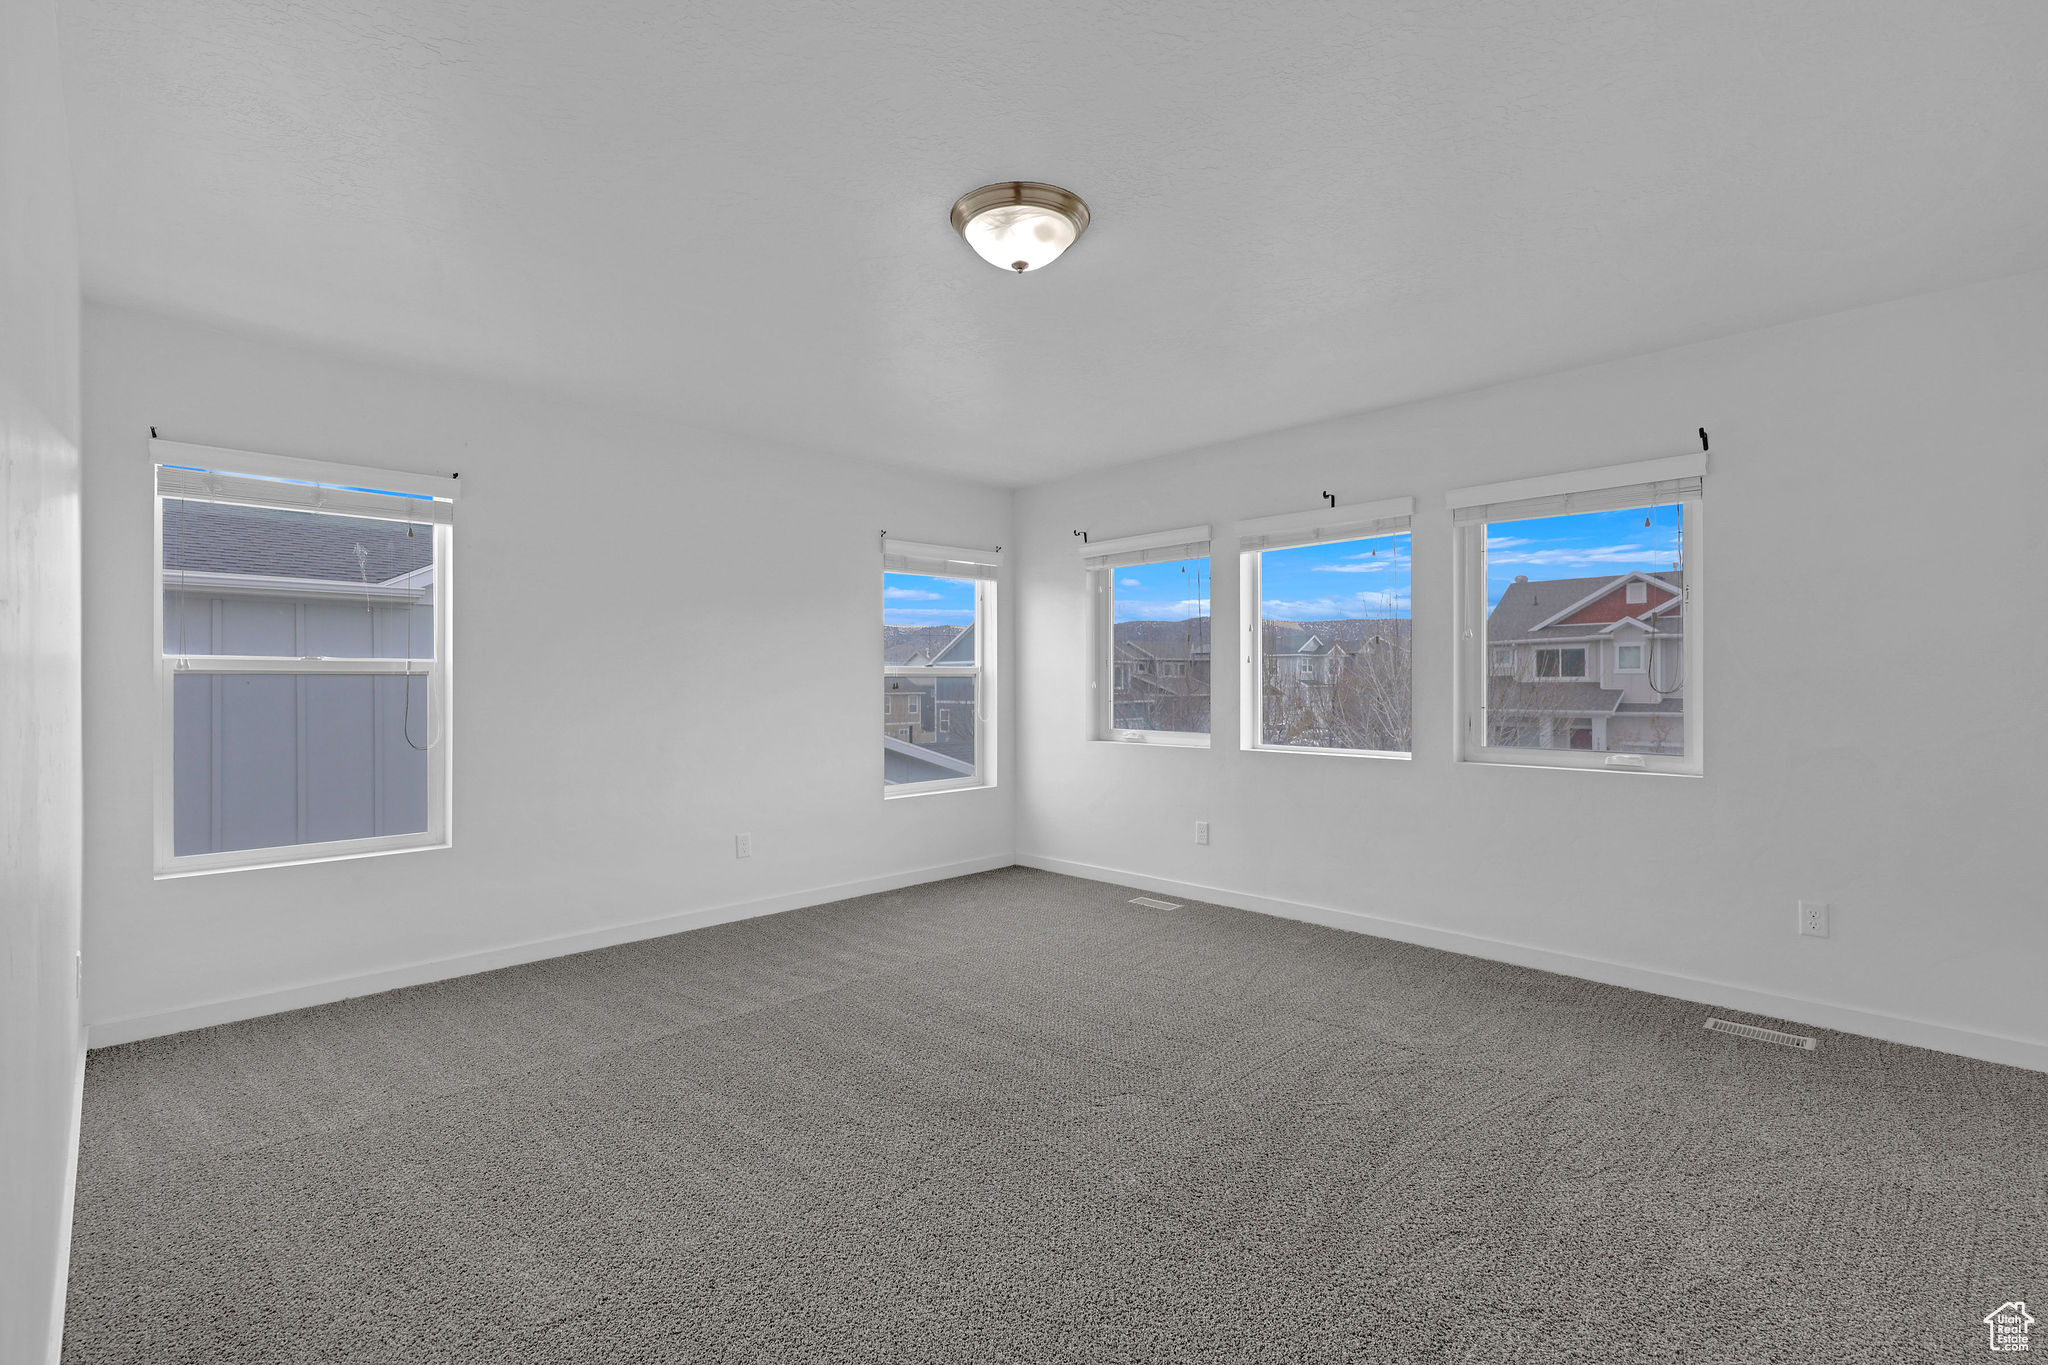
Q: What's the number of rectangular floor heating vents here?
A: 2